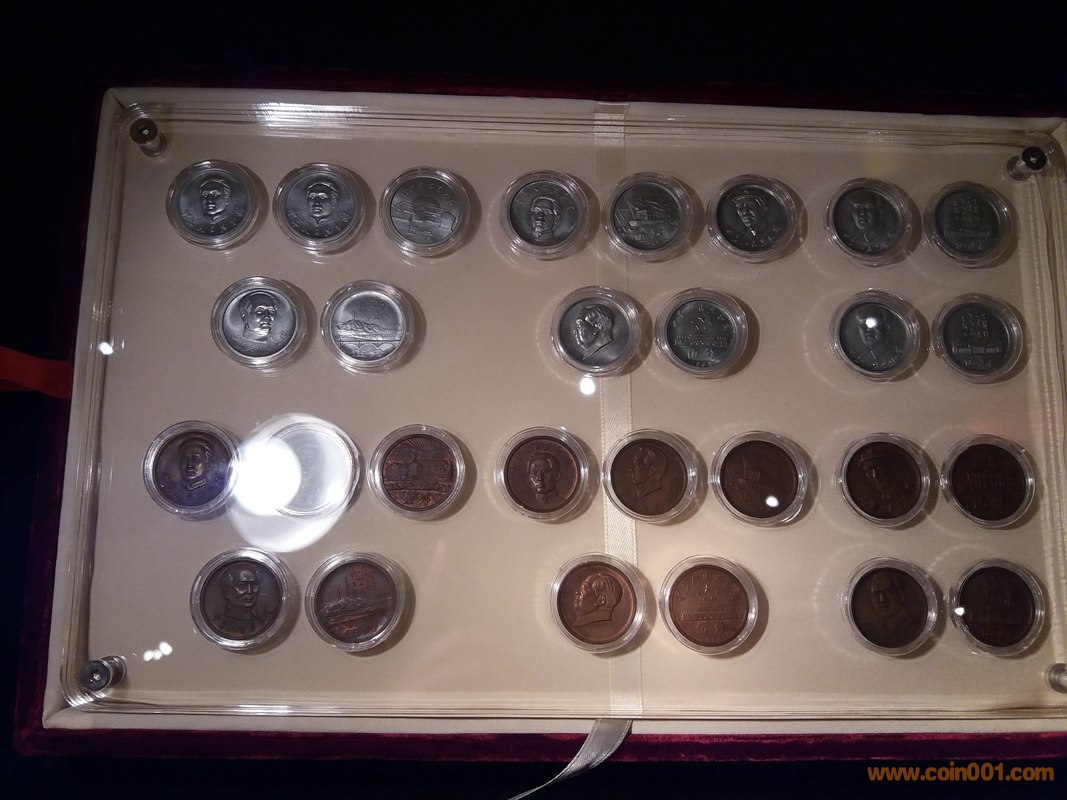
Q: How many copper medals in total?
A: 14